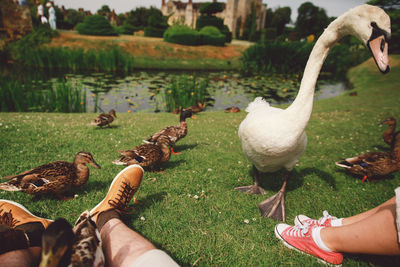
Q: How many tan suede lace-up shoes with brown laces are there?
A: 2